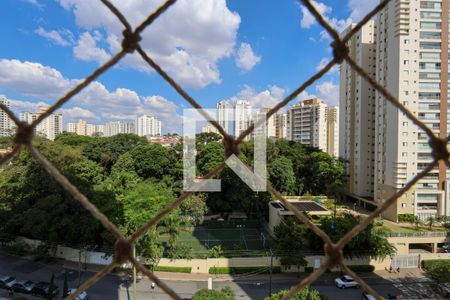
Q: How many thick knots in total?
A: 7